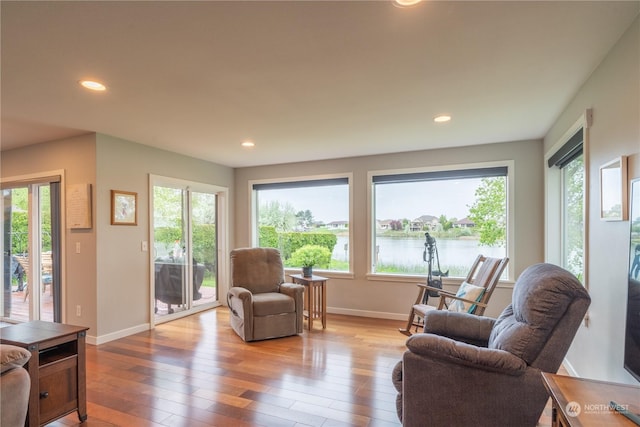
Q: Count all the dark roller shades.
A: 3